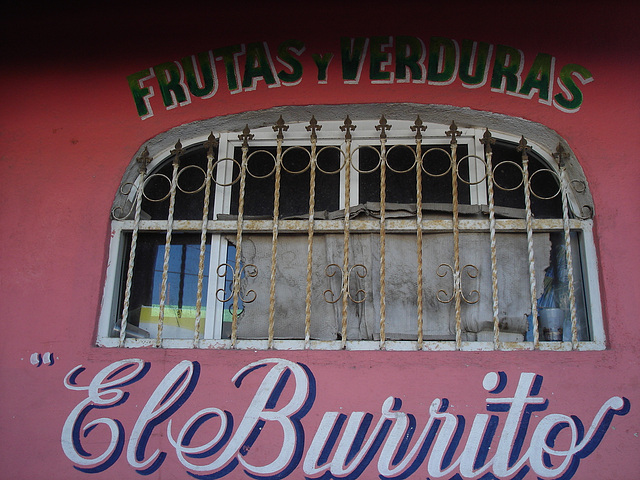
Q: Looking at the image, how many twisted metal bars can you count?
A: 13